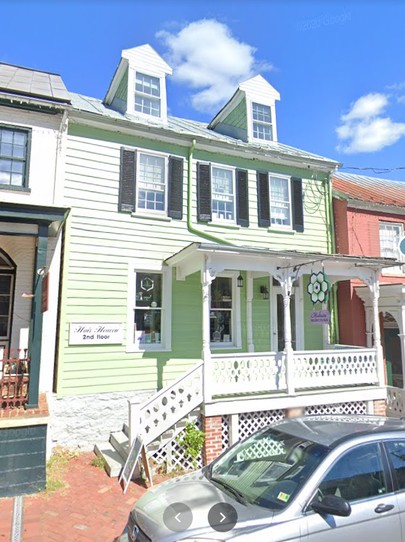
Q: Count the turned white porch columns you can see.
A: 3